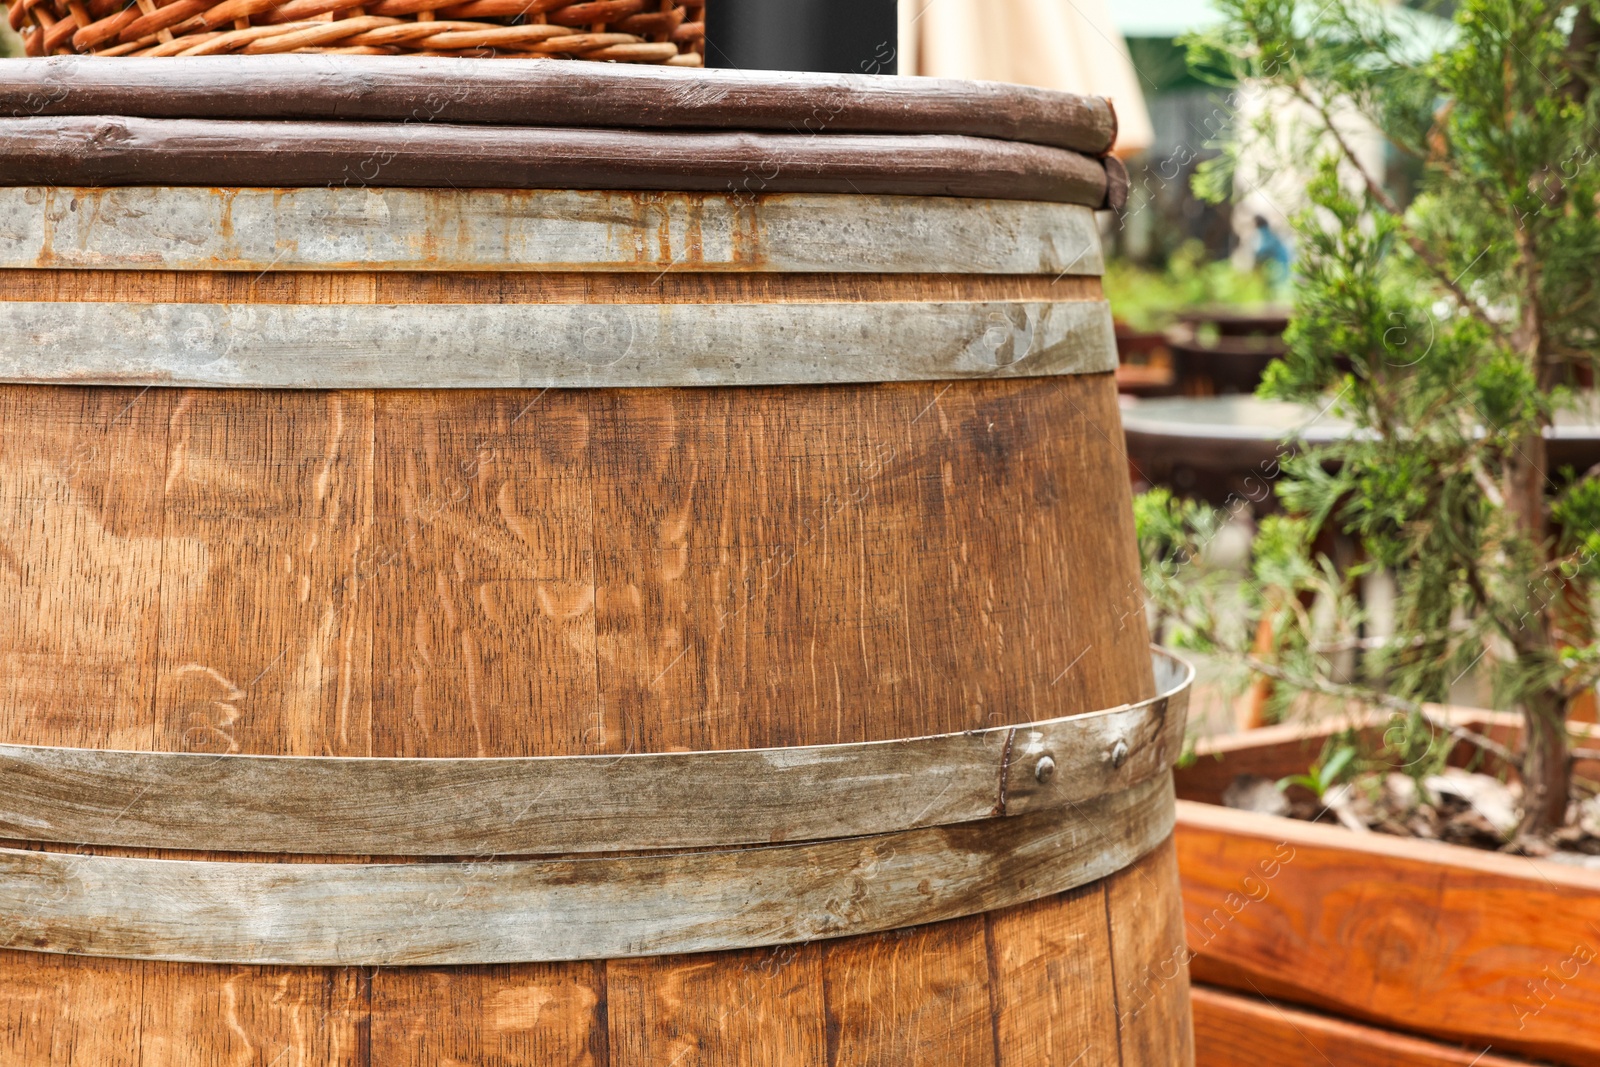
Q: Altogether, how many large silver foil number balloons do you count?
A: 0